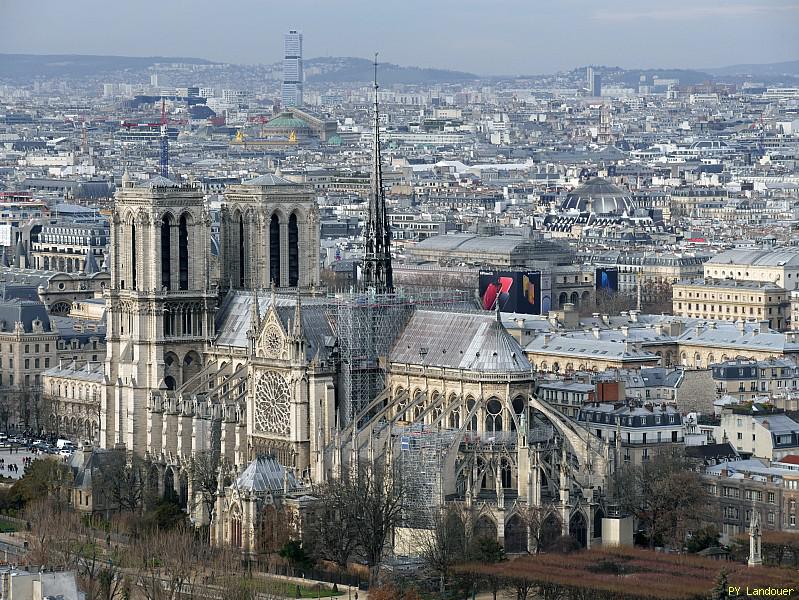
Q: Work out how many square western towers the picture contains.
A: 2